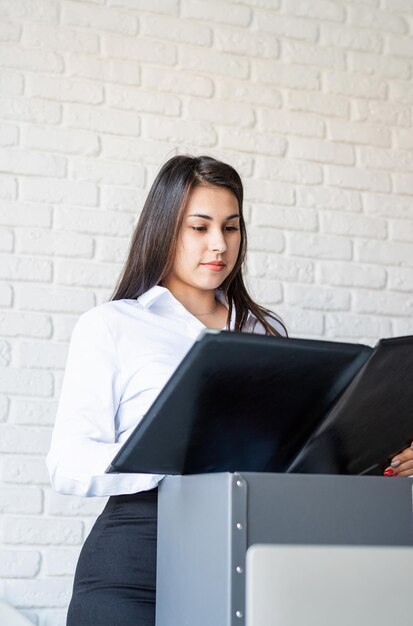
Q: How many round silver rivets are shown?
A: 4